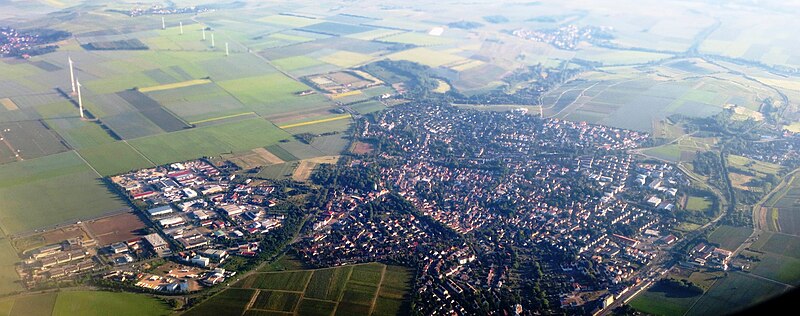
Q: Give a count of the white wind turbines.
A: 7